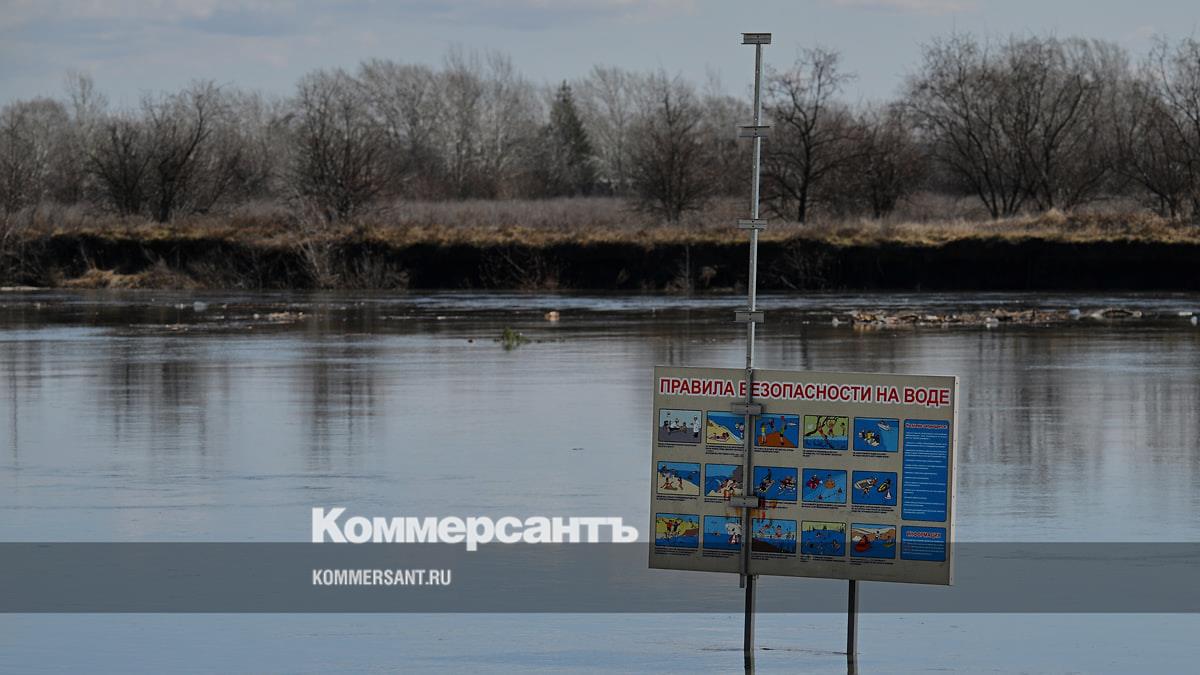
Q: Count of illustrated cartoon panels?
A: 15